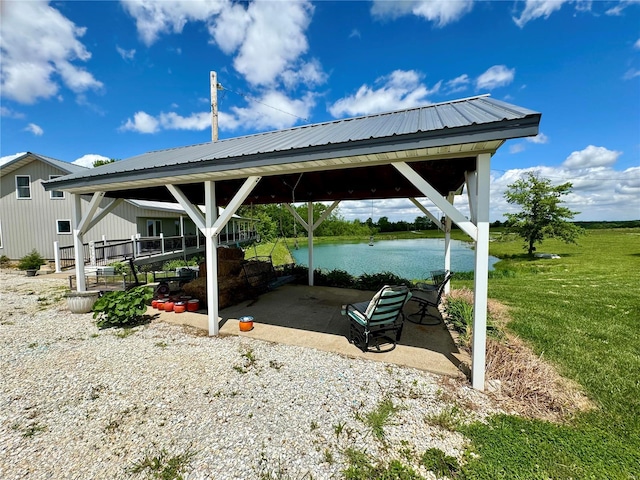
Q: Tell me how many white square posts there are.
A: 5